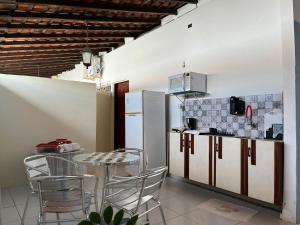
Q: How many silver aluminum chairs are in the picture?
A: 4